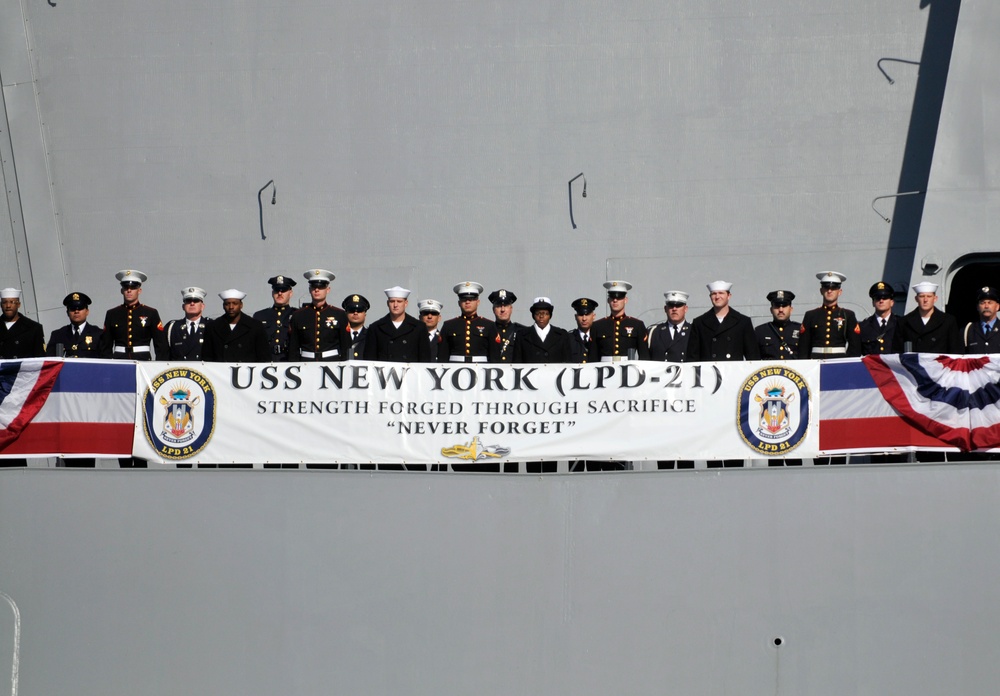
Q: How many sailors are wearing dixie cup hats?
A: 5